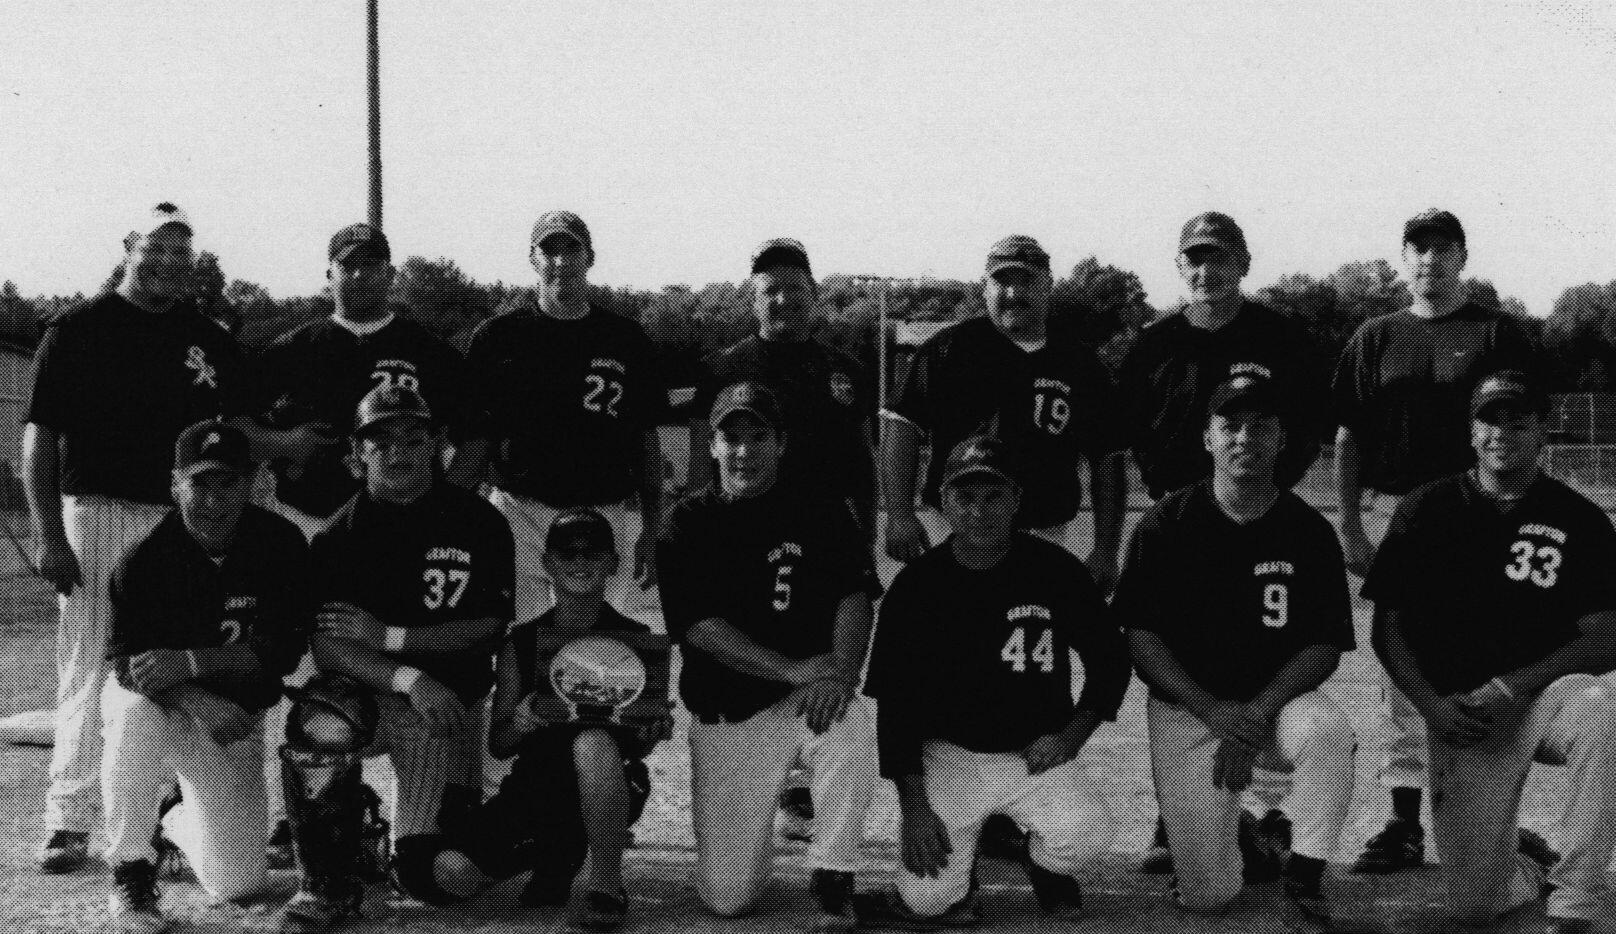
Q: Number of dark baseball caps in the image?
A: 13